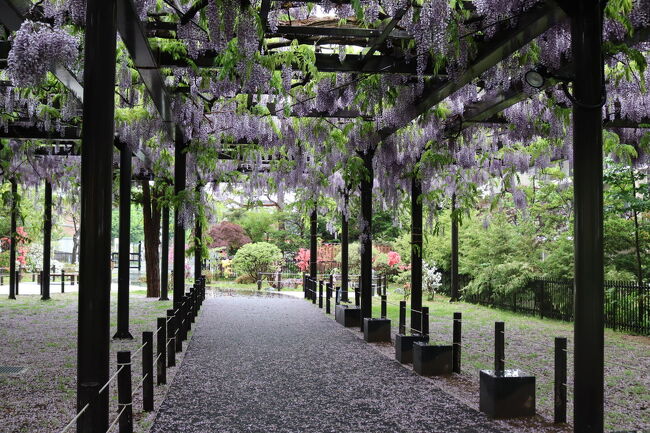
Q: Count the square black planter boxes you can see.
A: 5